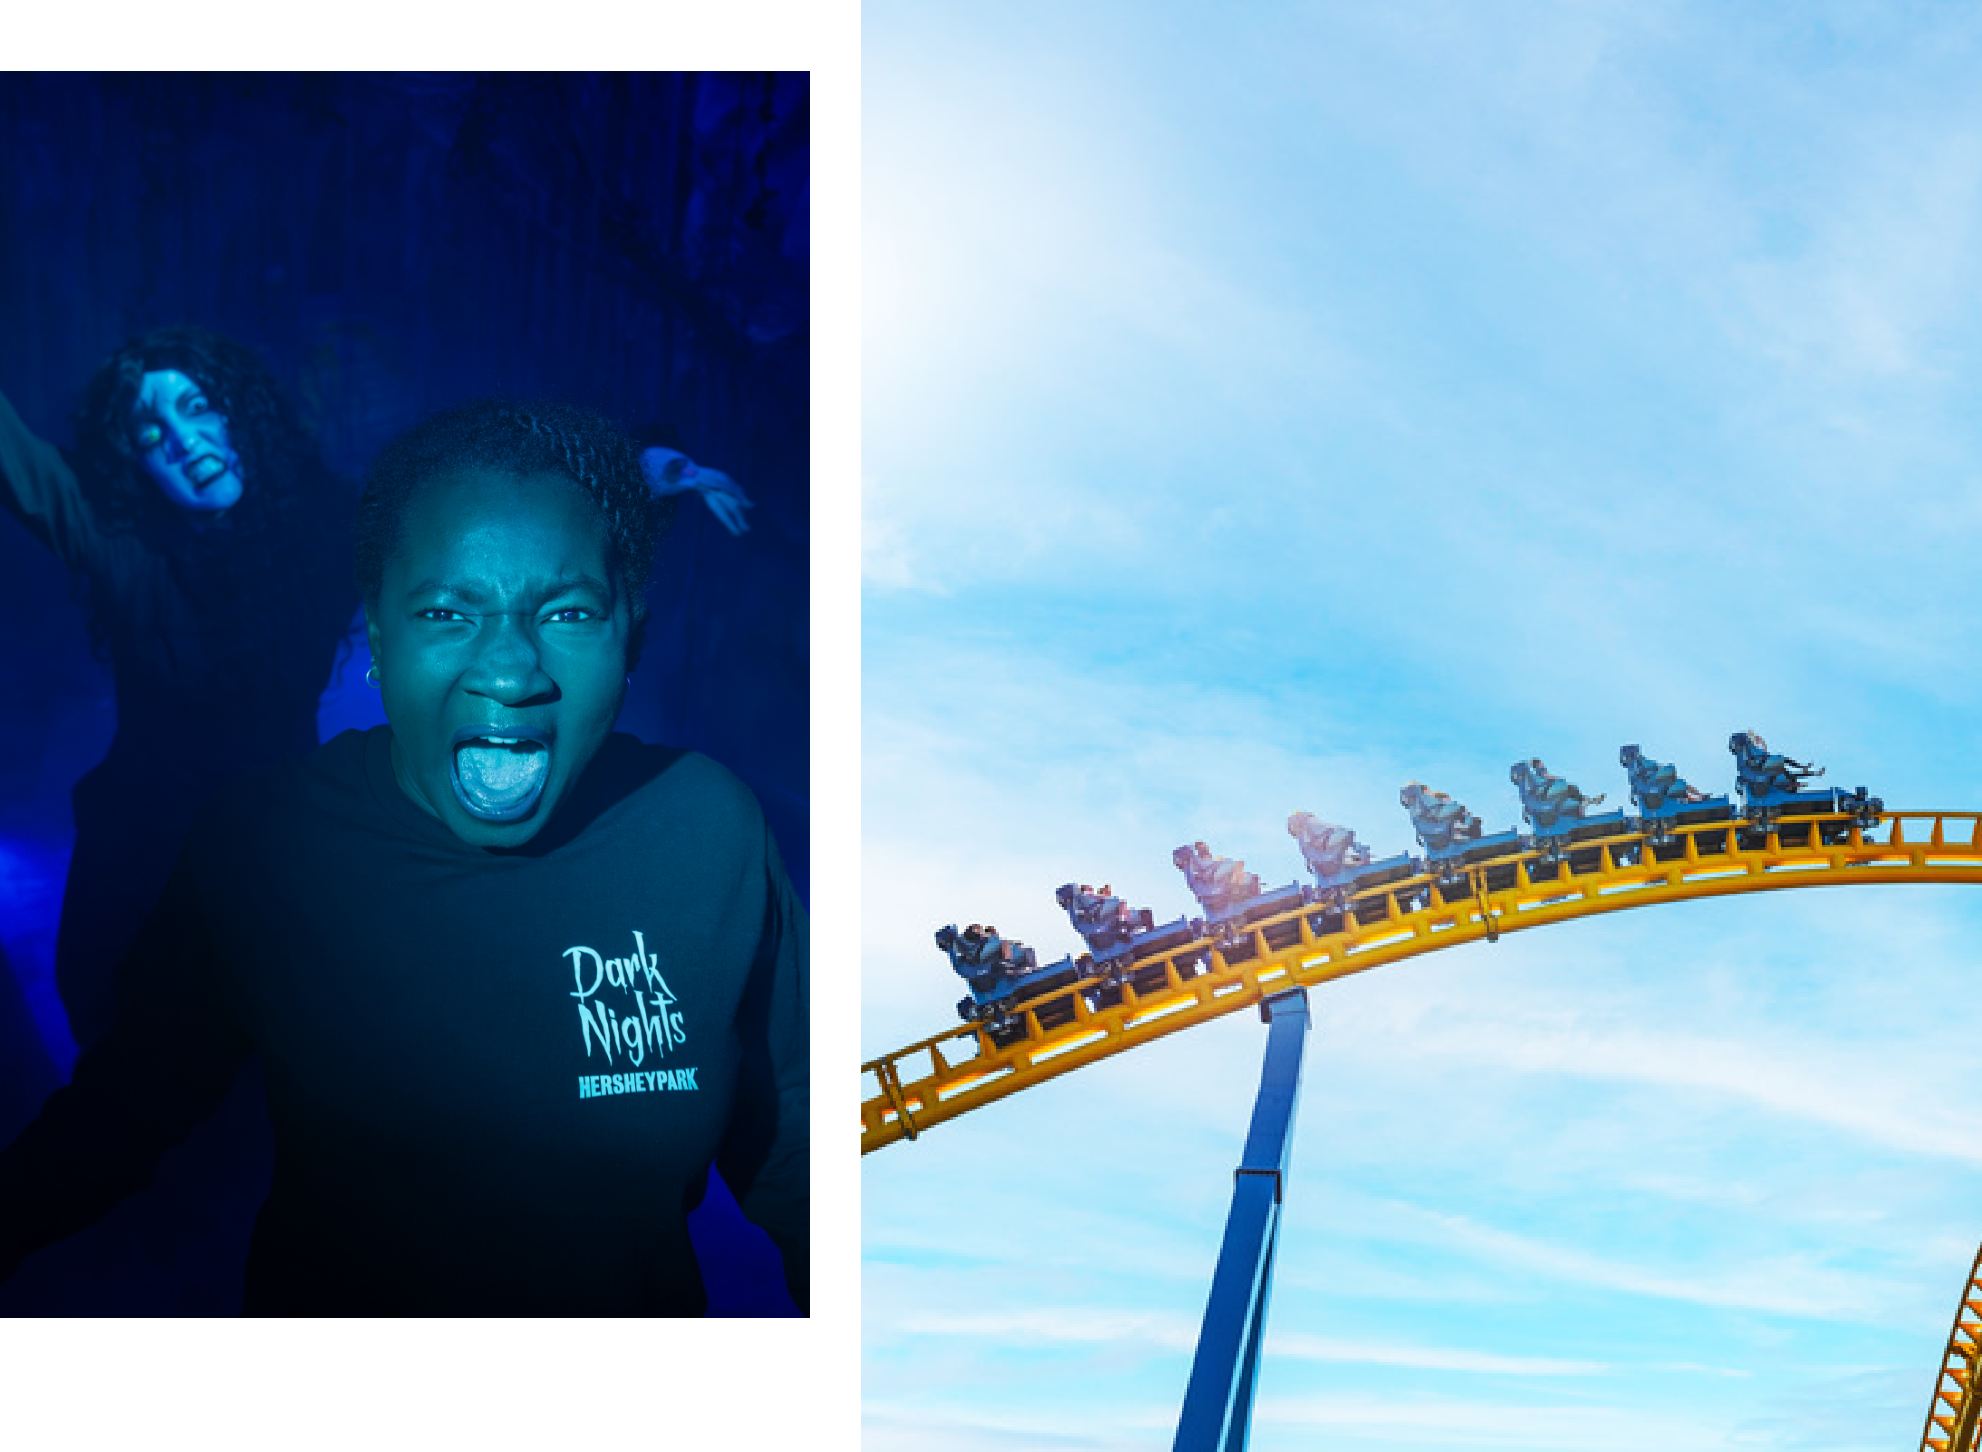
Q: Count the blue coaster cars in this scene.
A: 8